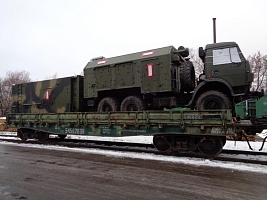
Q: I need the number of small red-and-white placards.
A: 4